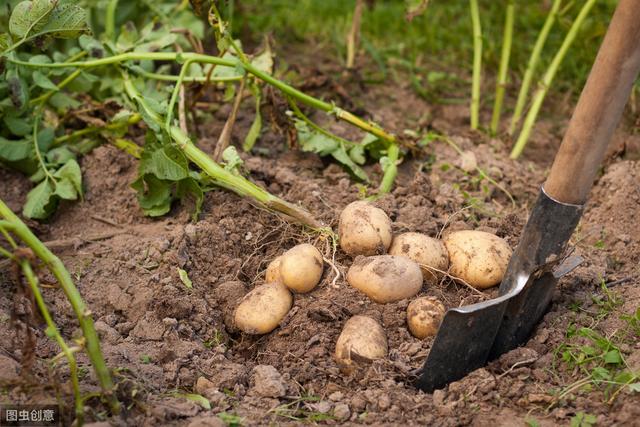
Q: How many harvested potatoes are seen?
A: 9